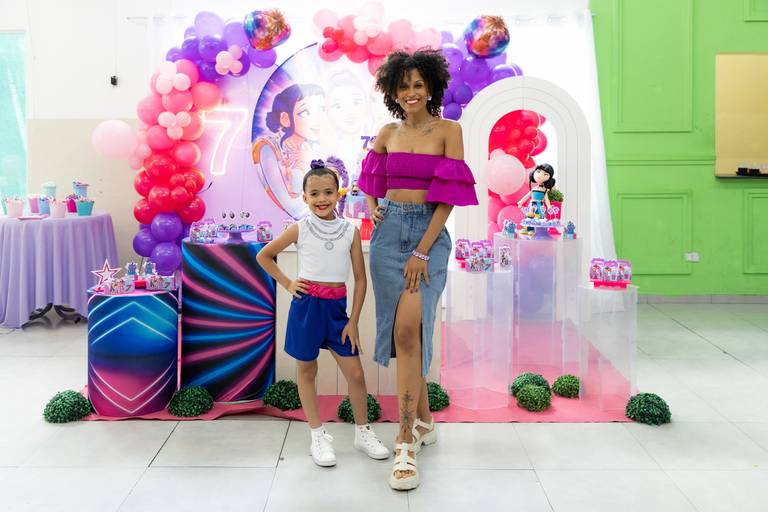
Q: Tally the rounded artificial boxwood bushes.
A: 9